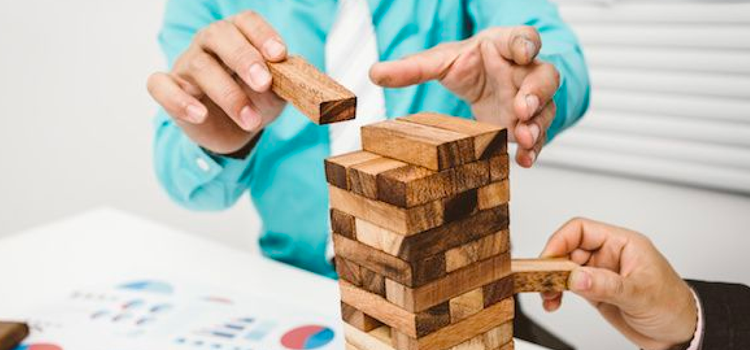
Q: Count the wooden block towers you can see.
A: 1